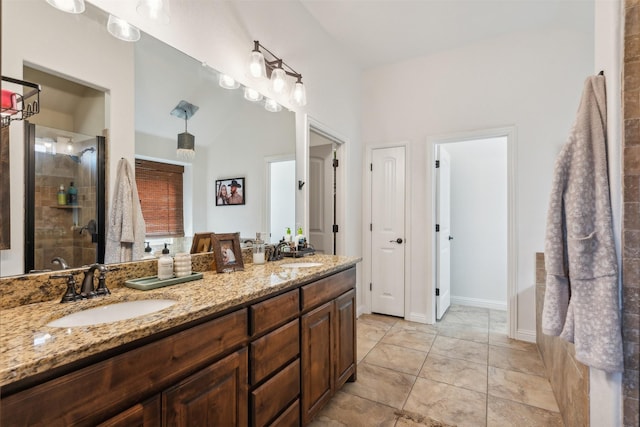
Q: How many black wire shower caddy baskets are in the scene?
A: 1